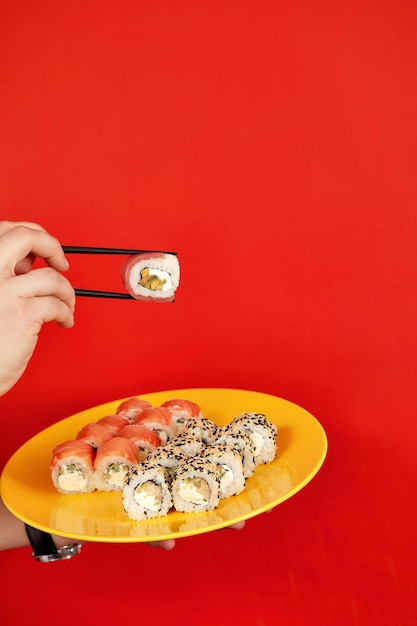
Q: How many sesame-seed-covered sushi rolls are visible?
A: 8